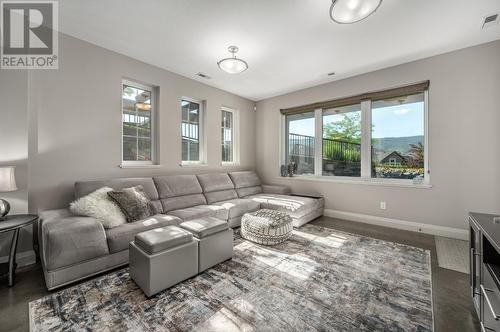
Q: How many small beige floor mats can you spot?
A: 1